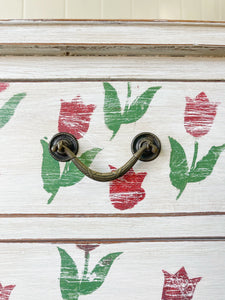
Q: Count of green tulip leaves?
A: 9